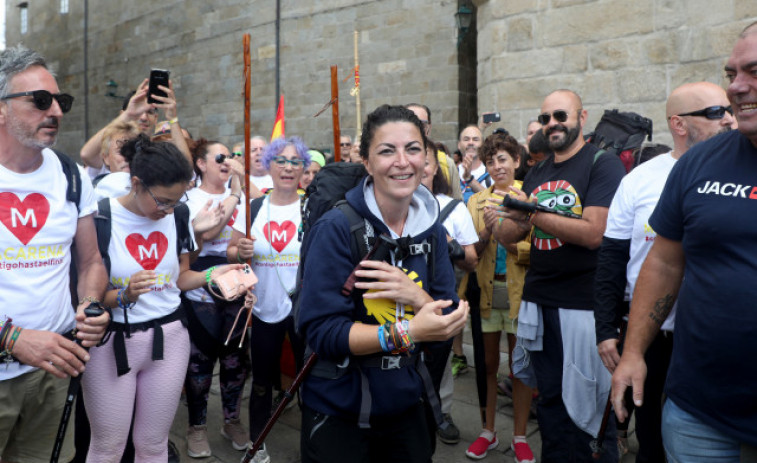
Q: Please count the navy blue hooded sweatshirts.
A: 1